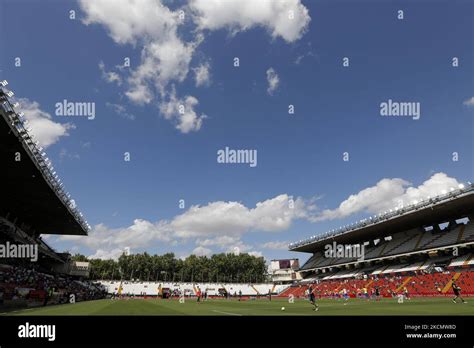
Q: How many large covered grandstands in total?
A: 2